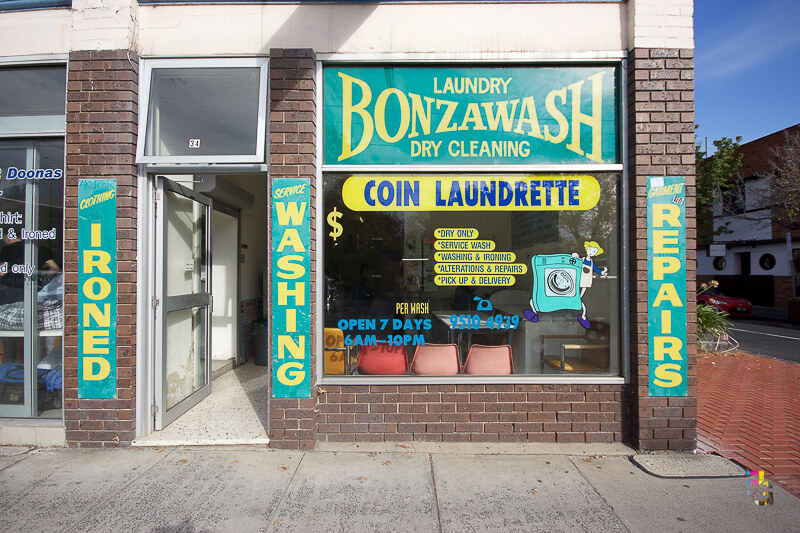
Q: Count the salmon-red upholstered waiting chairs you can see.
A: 3